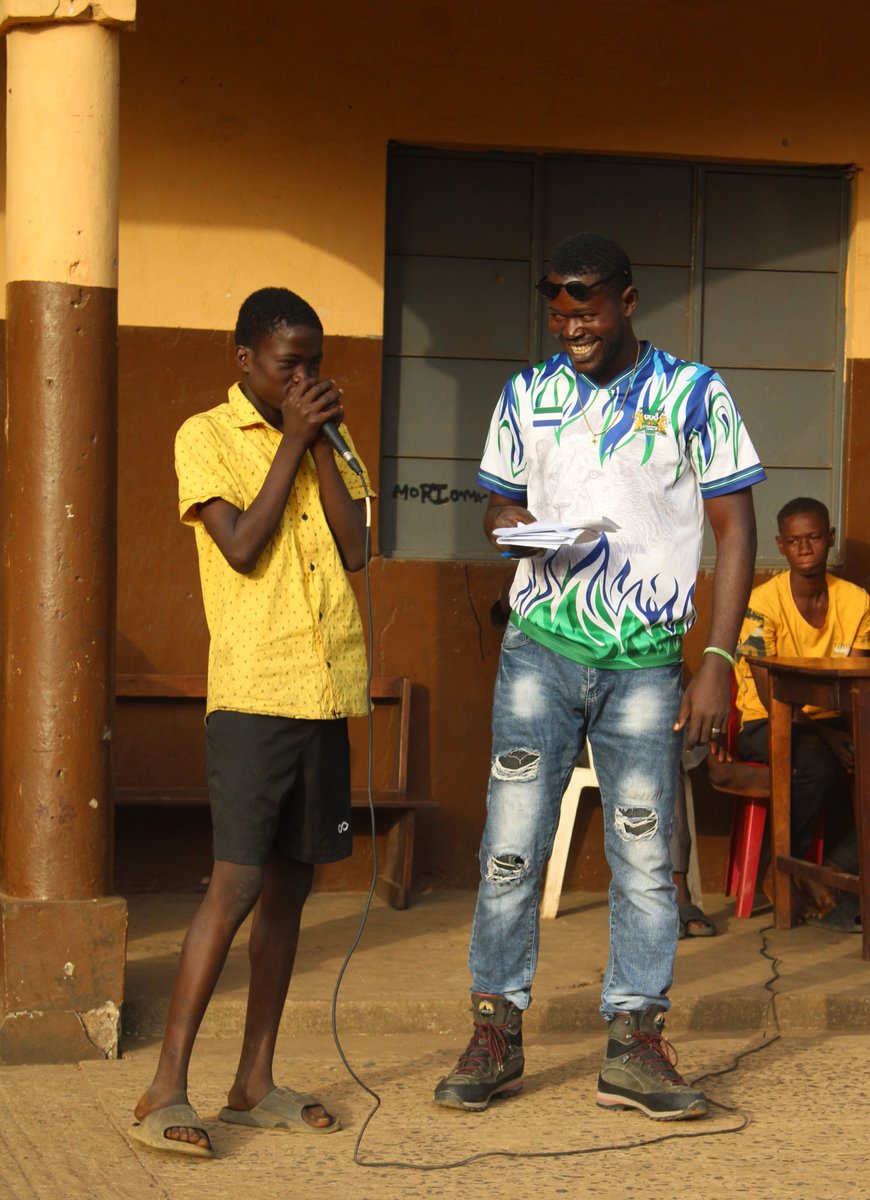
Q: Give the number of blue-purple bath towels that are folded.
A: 0